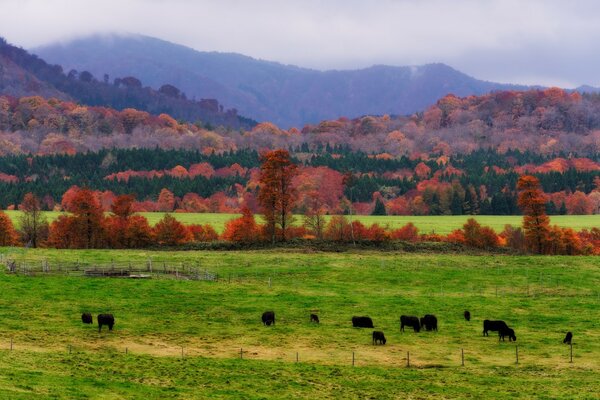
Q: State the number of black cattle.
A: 12